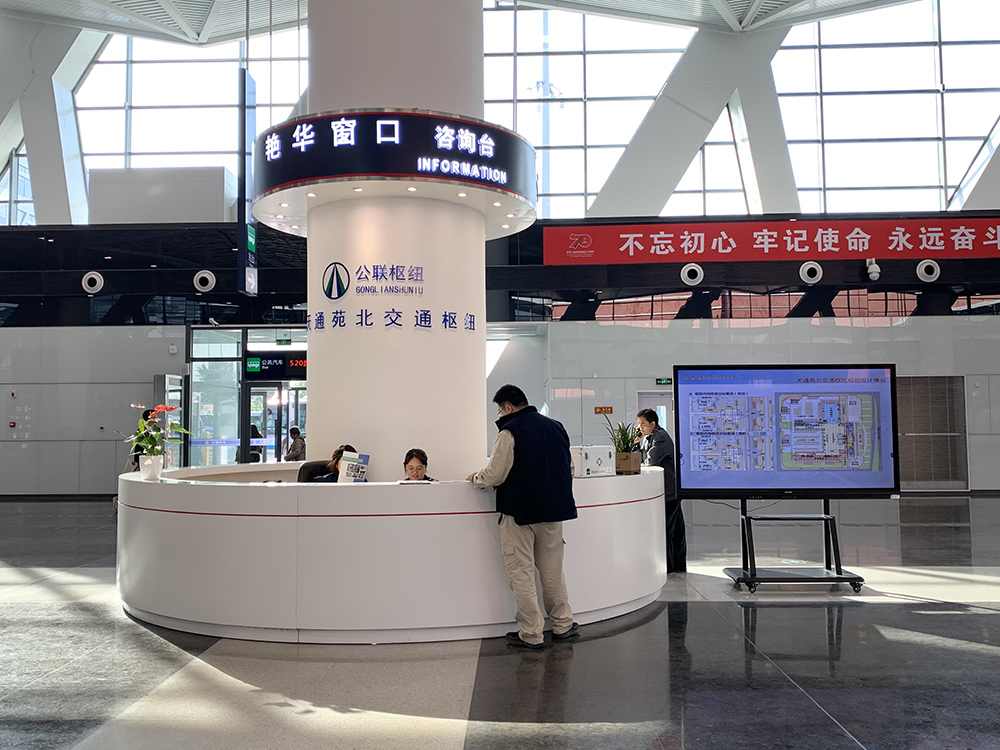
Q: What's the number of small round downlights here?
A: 10